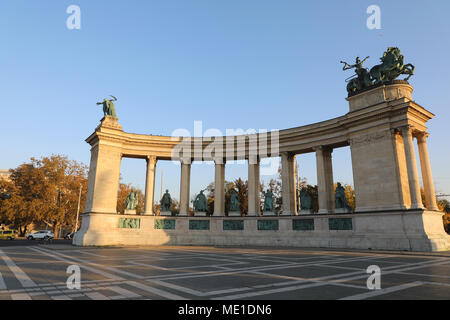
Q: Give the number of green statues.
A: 9